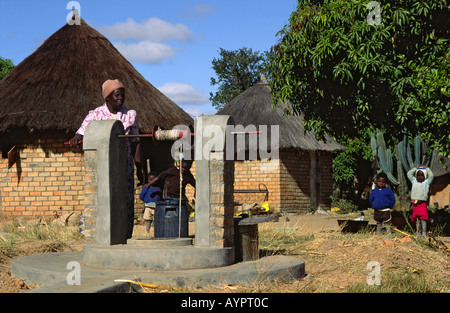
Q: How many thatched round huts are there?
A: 2